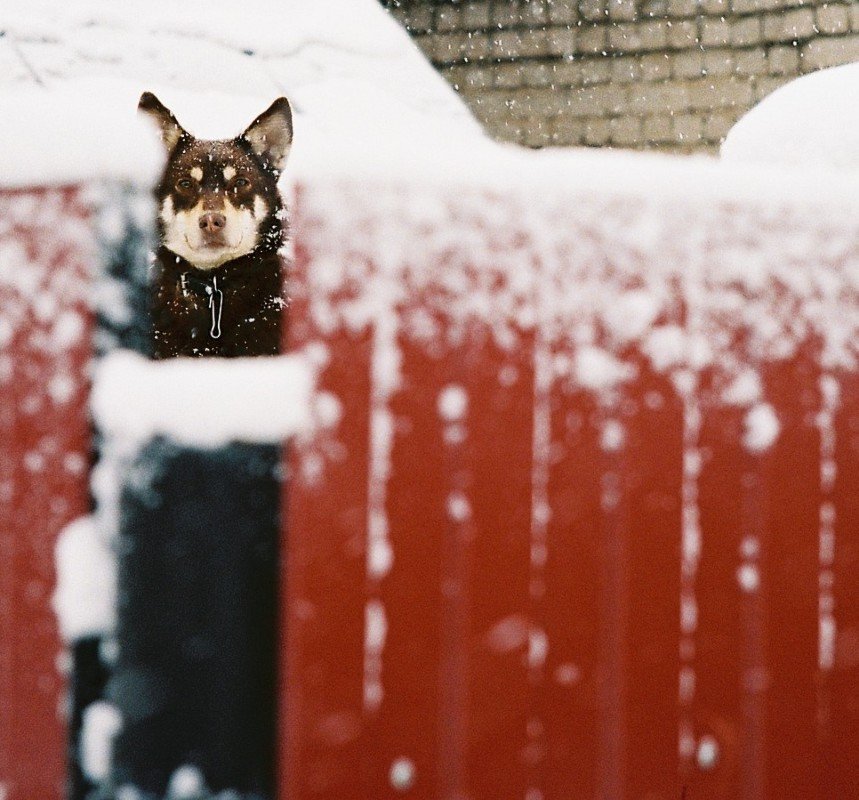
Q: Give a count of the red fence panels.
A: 2